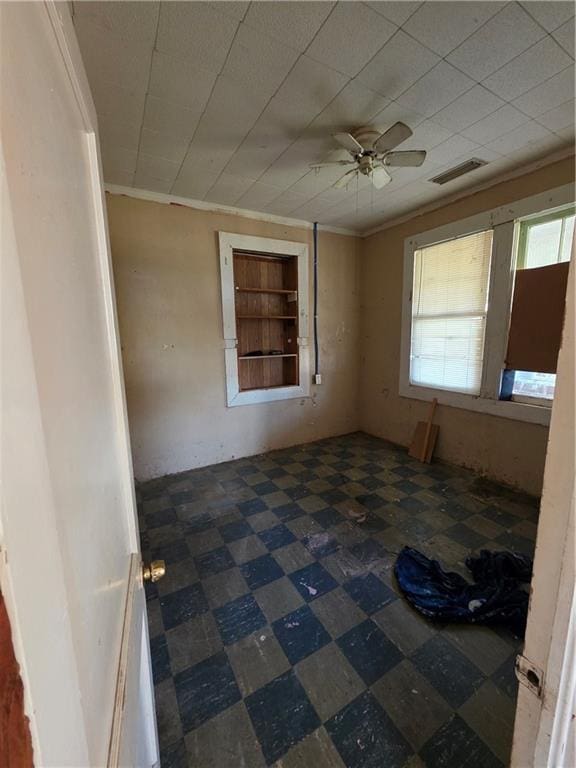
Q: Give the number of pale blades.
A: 6